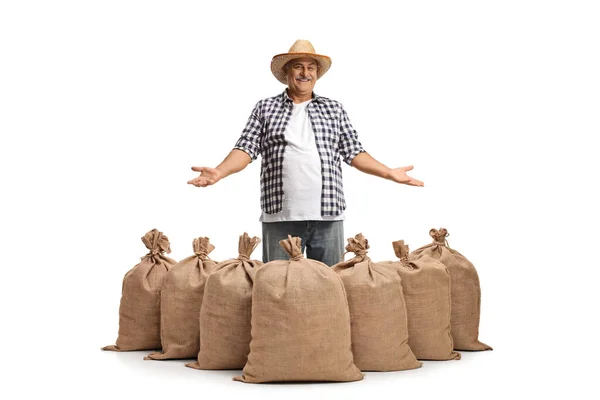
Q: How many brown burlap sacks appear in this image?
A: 7